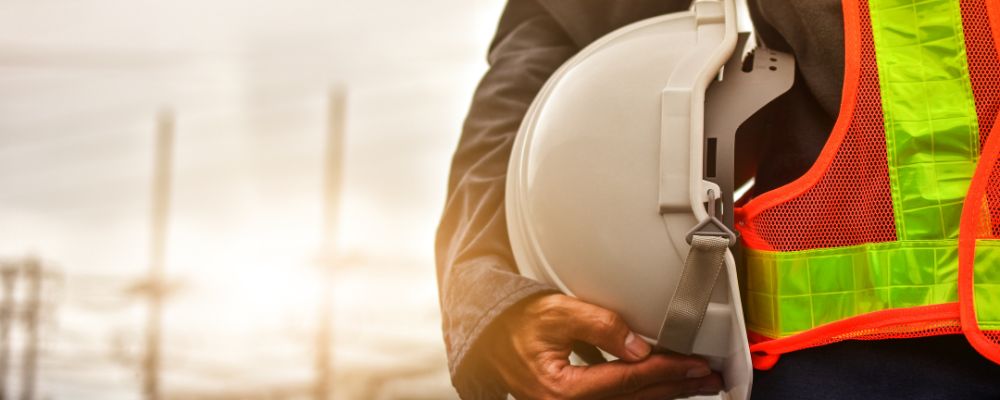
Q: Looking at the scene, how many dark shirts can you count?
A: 1